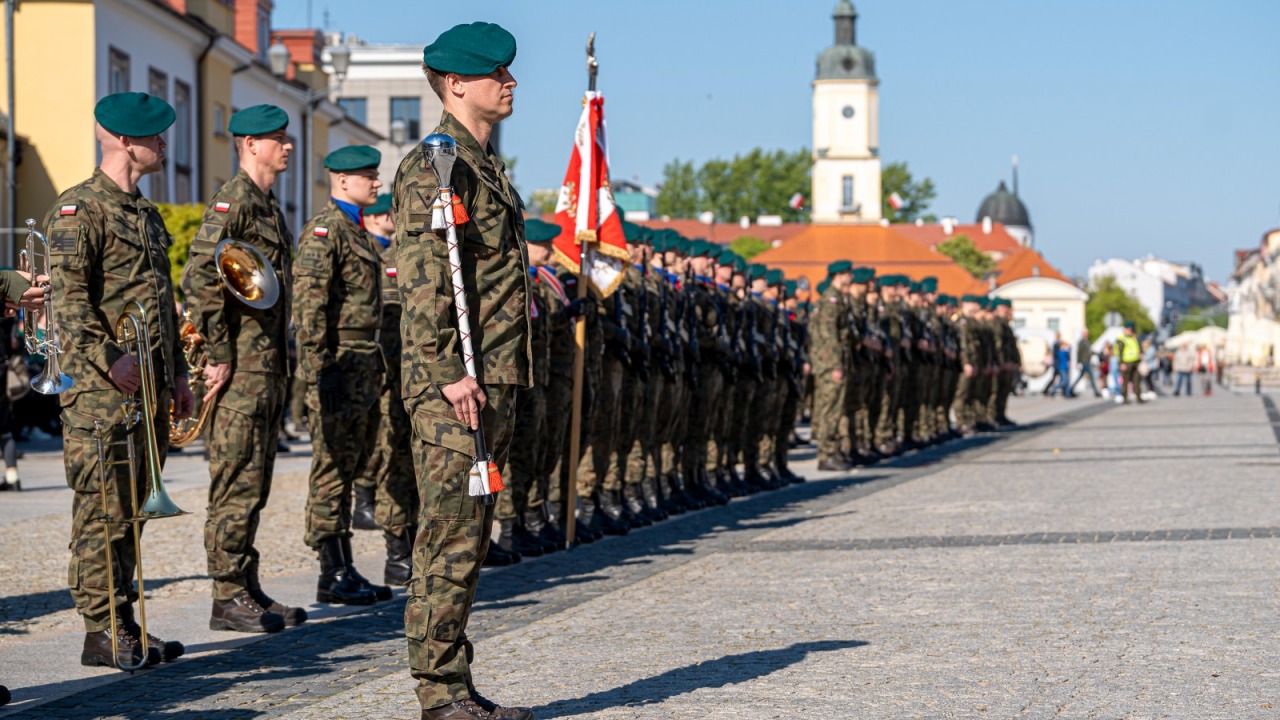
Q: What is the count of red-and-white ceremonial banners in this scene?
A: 1